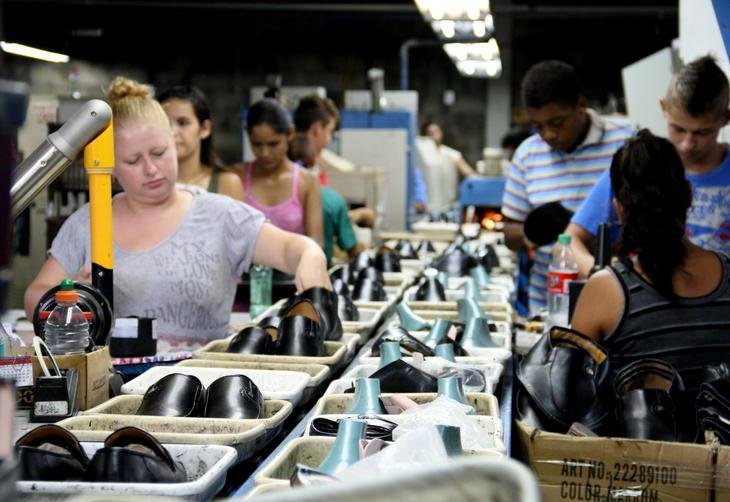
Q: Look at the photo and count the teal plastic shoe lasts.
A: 13